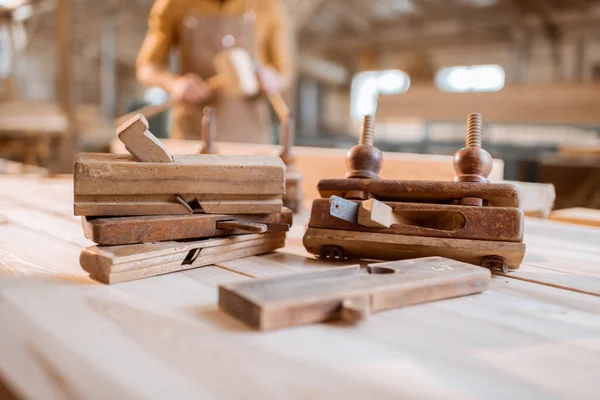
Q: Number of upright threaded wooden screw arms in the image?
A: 2